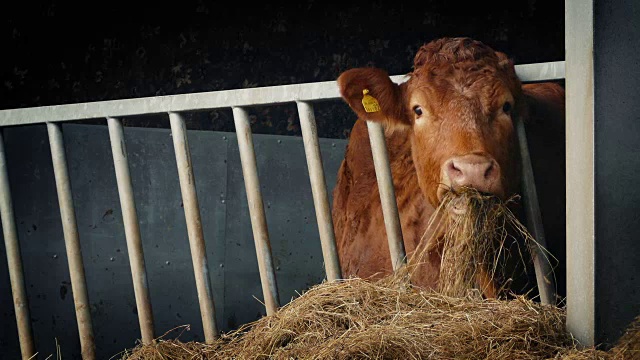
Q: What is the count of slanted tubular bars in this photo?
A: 8